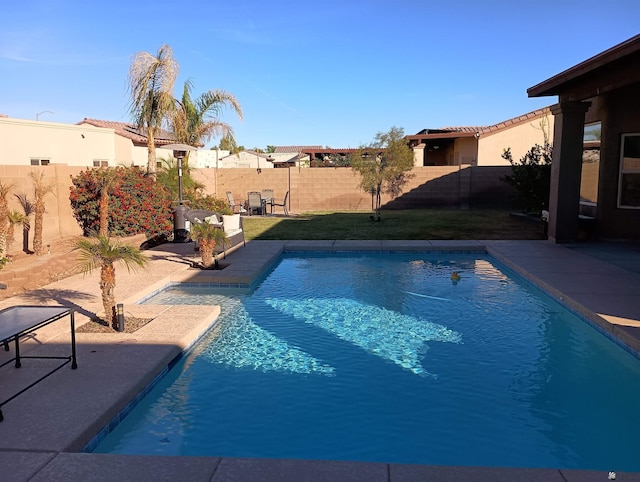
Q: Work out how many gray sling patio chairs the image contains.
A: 4